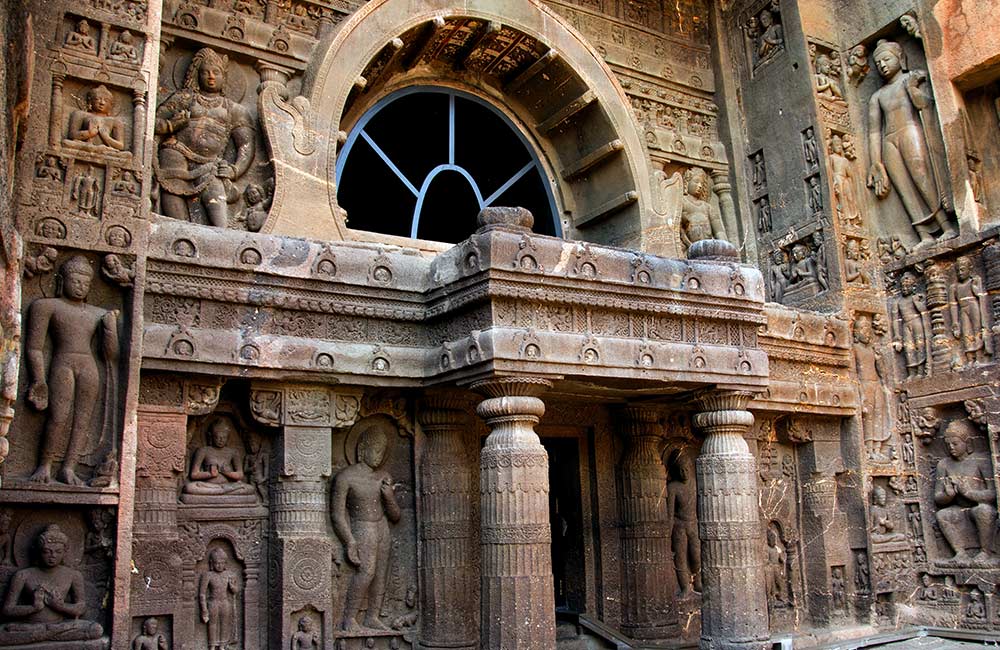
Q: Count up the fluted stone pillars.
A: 4